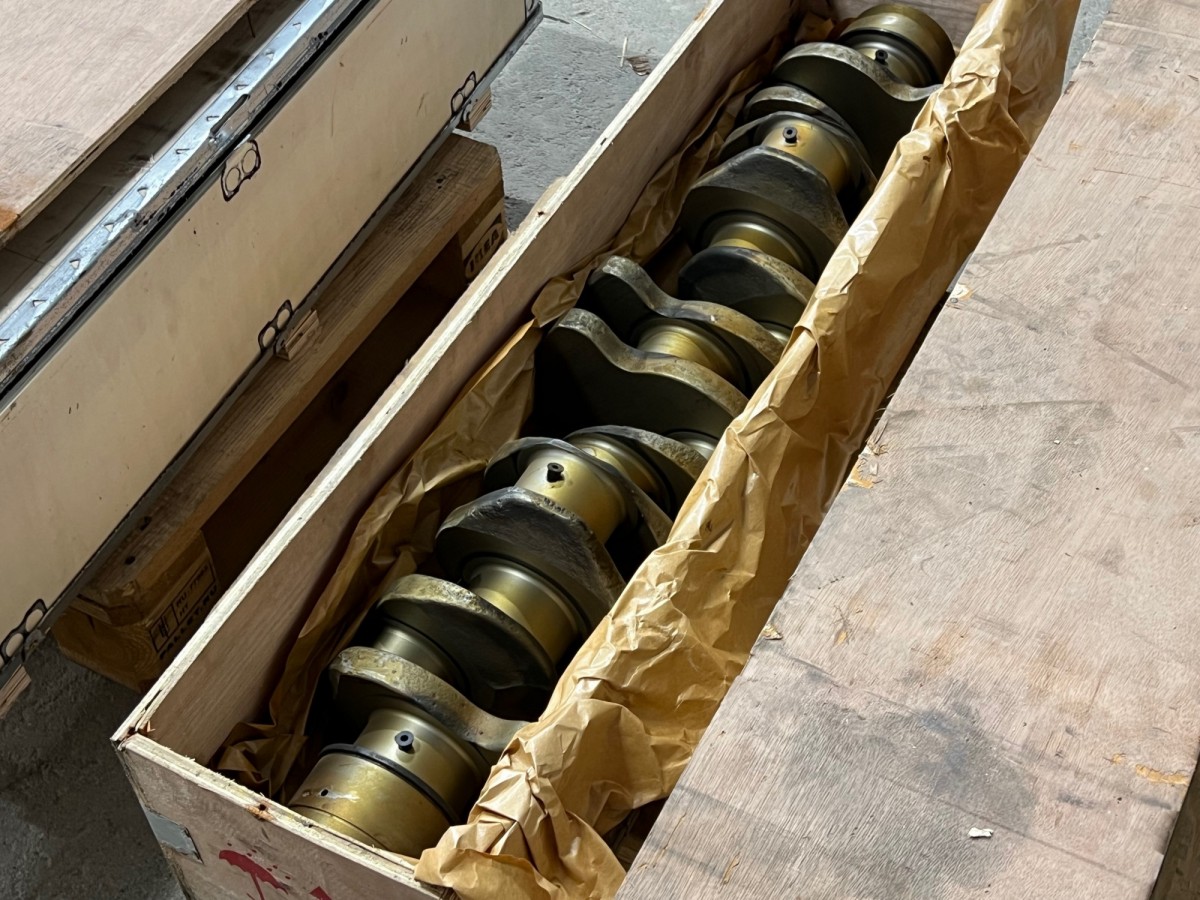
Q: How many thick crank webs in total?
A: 12